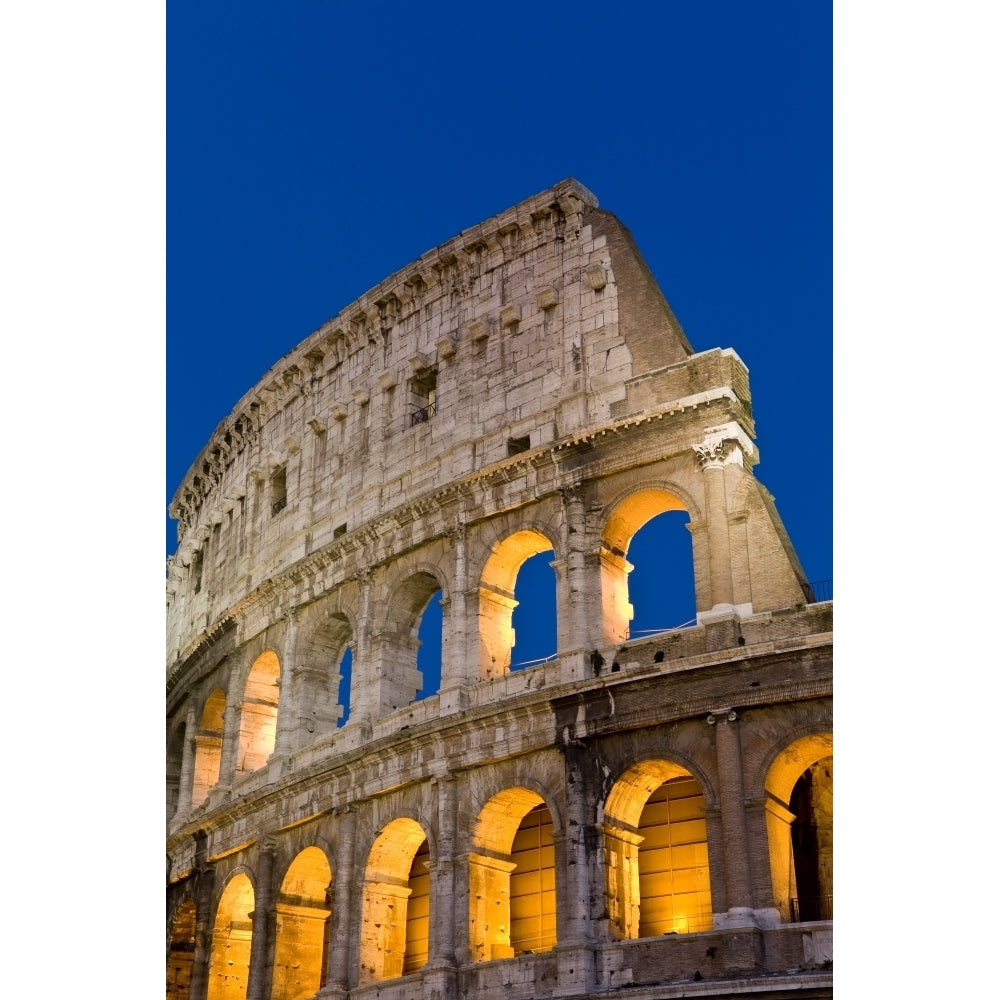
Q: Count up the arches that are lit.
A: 11